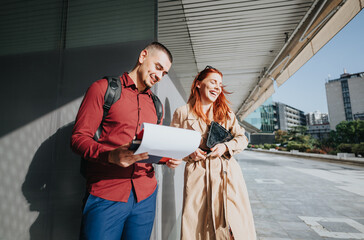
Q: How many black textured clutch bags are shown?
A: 1